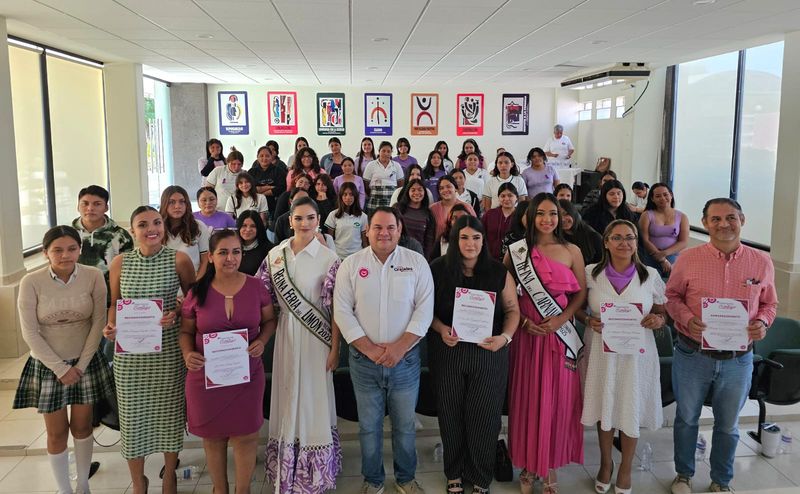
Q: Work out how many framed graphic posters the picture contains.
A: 7